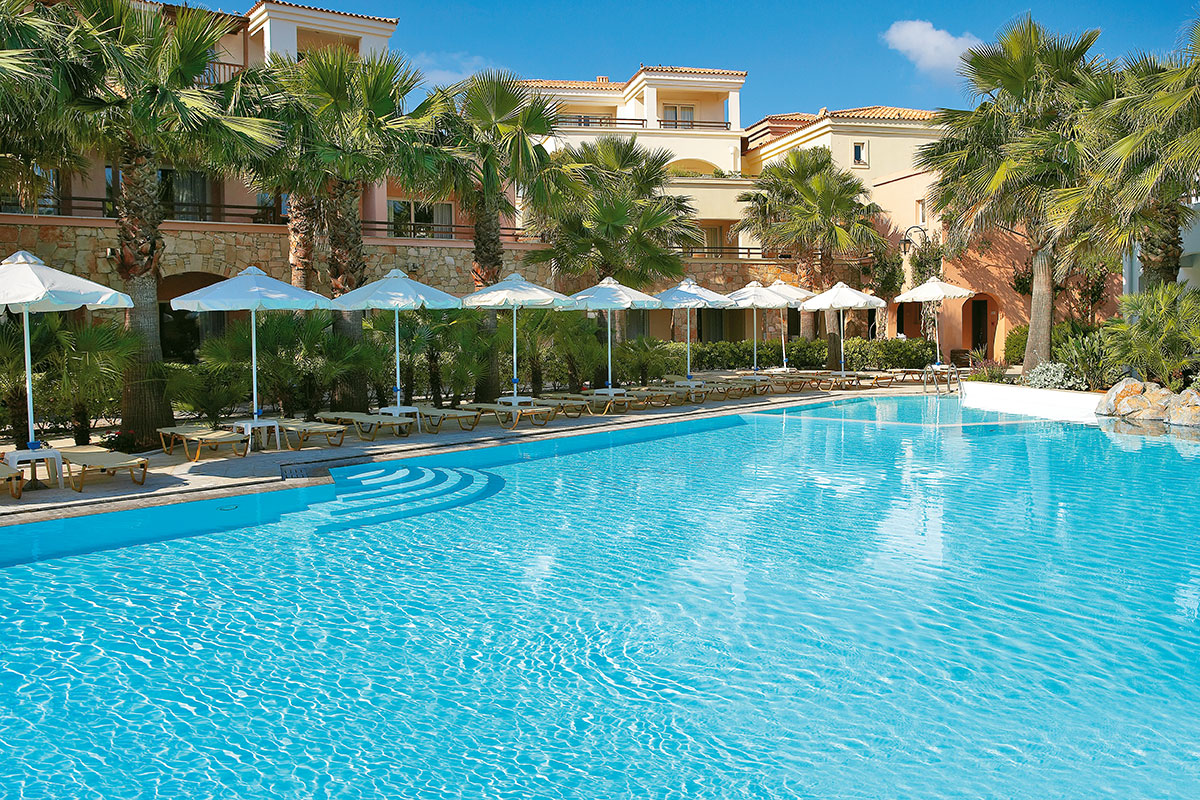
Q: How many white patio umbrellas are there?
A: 10